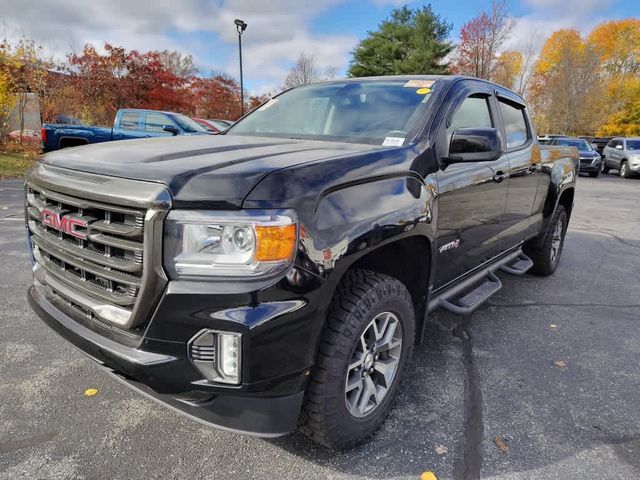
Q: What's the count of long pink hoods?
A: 0